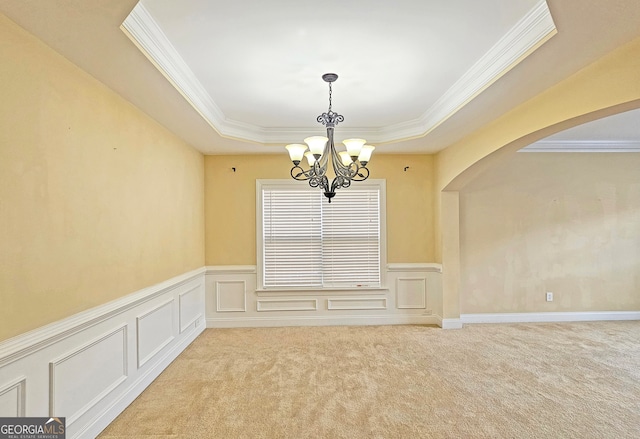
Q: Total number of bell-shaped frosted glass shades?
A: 6